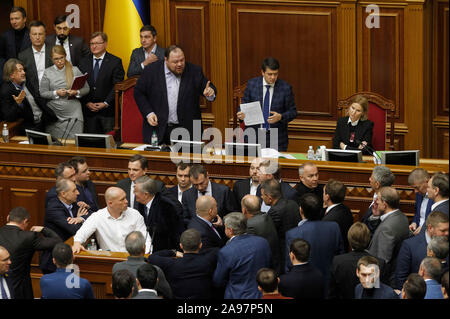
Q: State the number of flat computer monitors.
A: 6